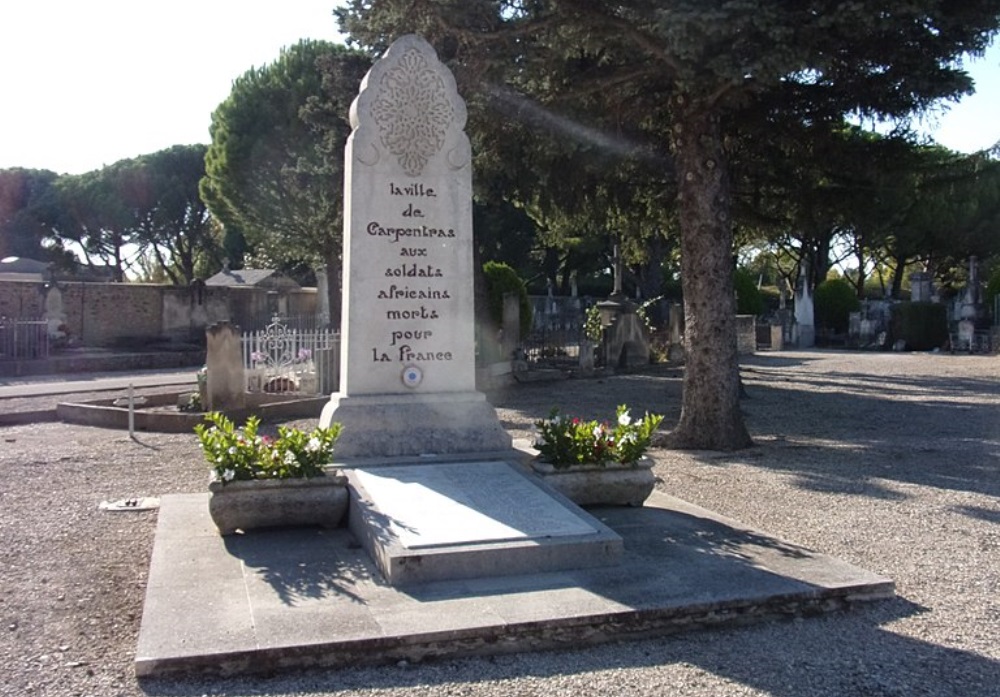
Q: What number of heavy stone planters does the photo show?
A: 2